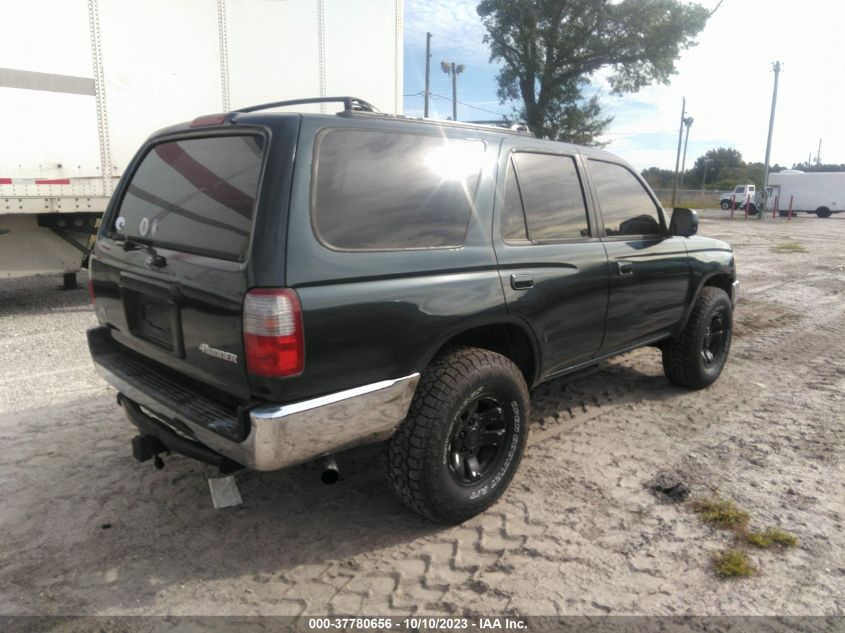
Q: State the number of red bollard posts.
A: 4